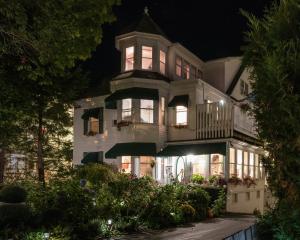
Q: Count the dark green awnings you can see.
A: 6